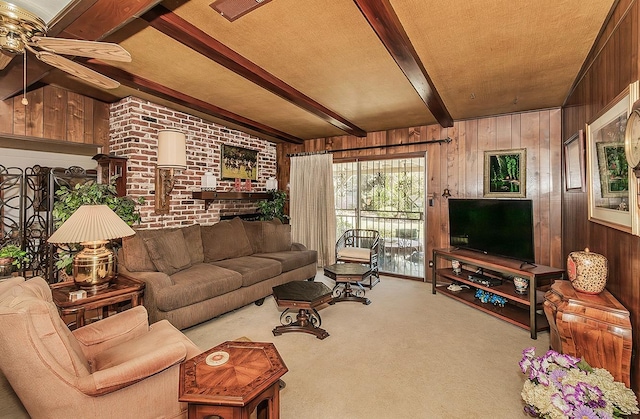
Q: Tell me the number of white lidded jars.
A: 2